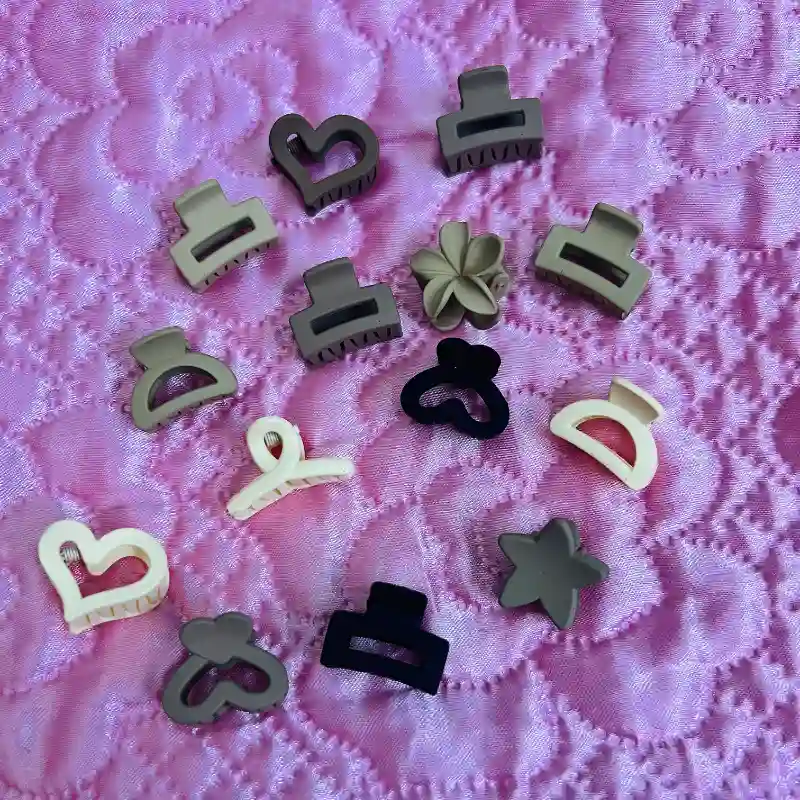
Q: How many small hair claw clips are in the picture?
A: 14